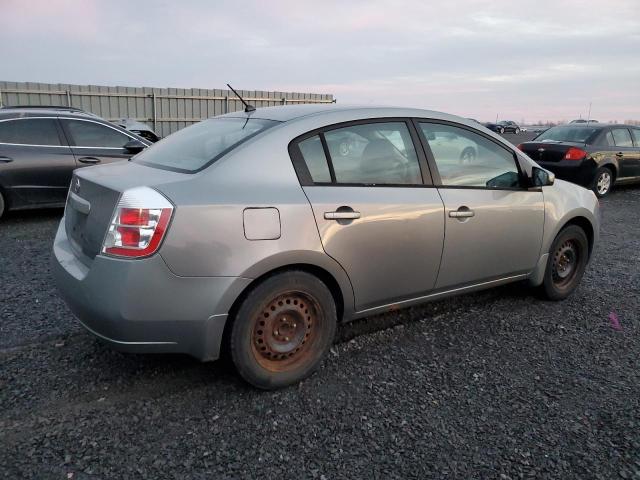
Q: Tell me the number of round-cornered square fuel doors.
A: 1